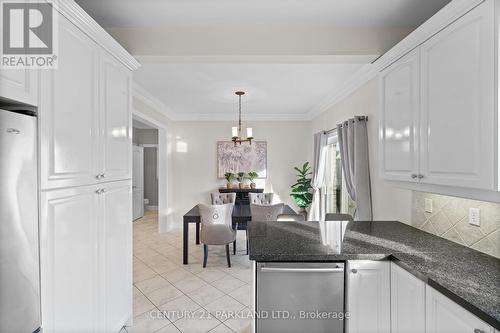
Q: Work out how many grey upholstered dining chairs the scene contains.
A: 4